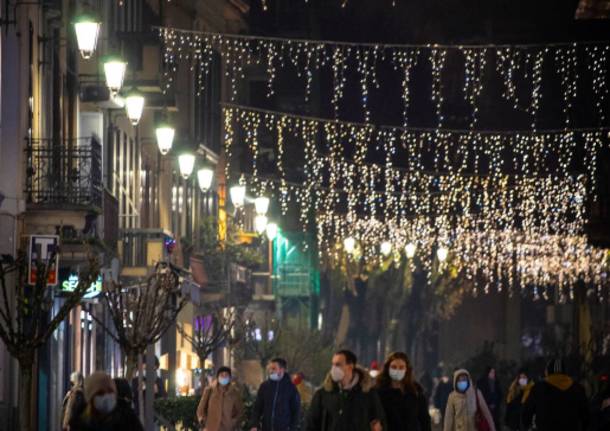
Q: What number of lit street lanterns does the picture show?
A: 14